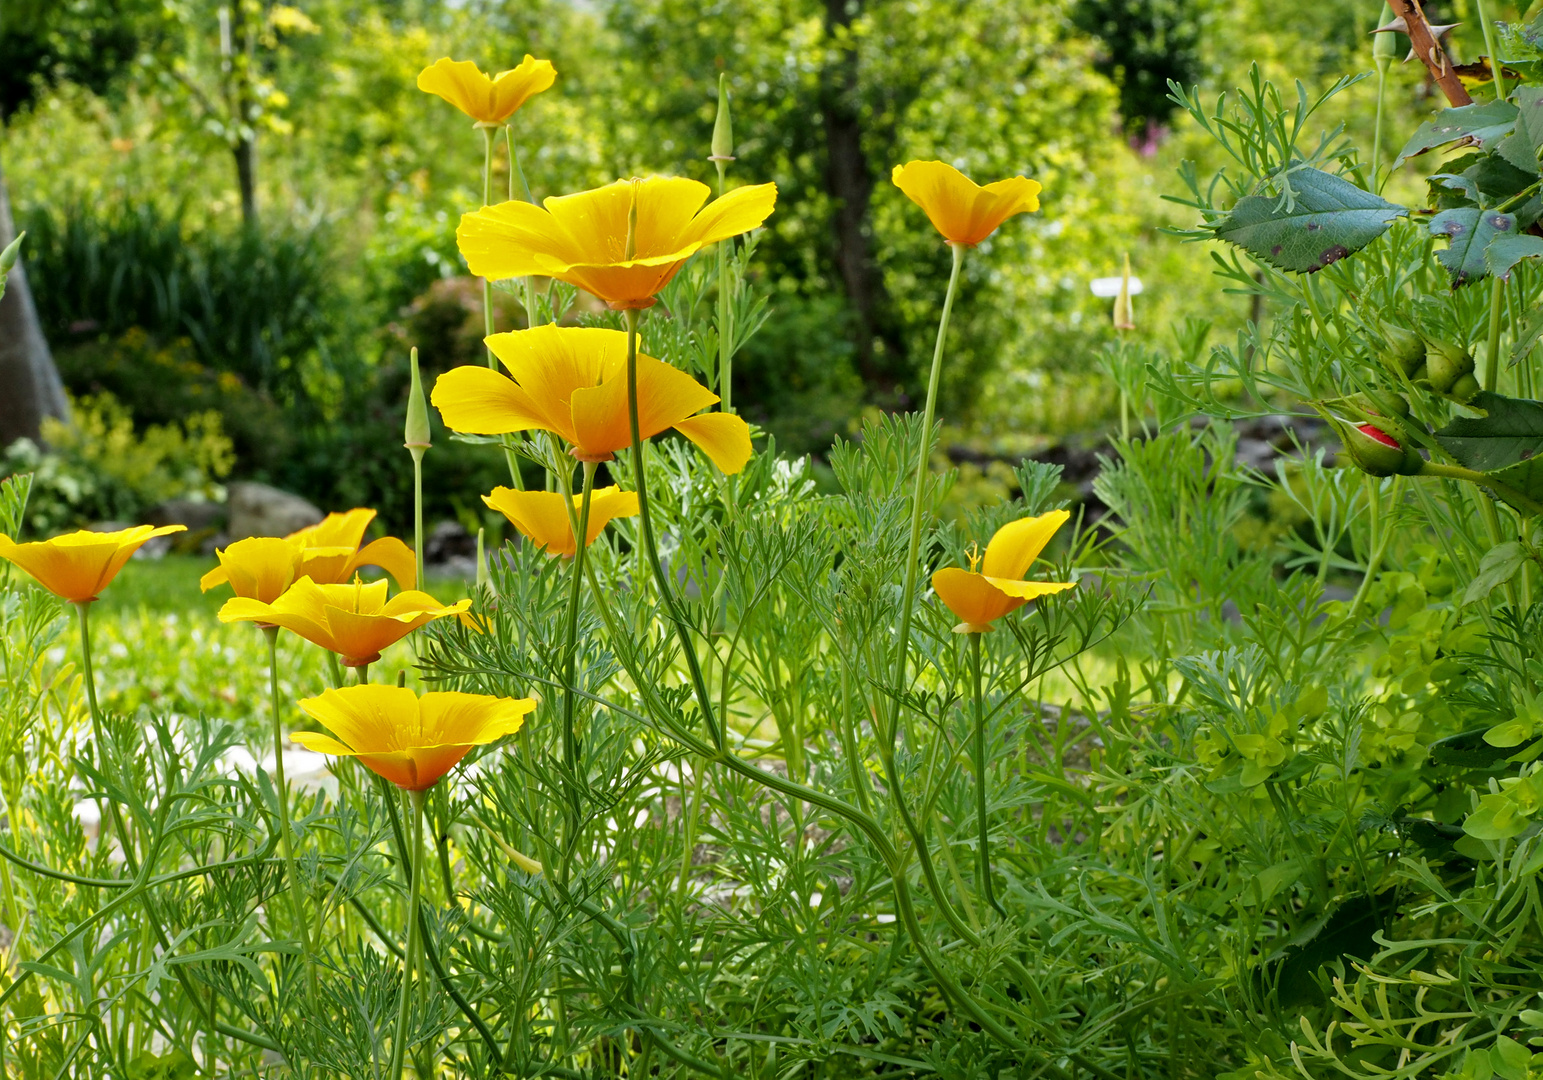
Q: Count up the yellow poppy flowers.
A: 11